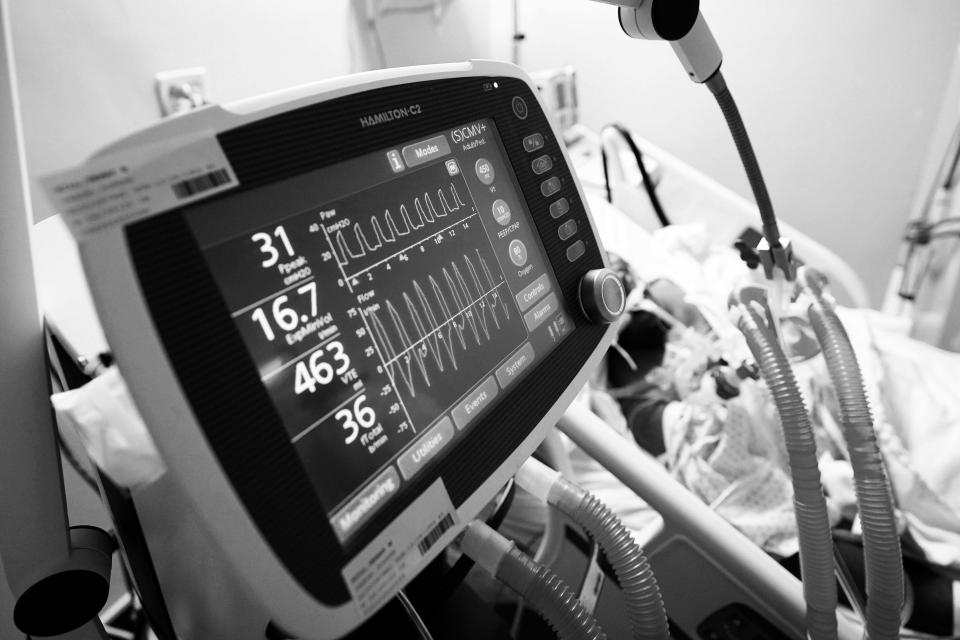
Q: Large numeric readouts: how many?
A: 4